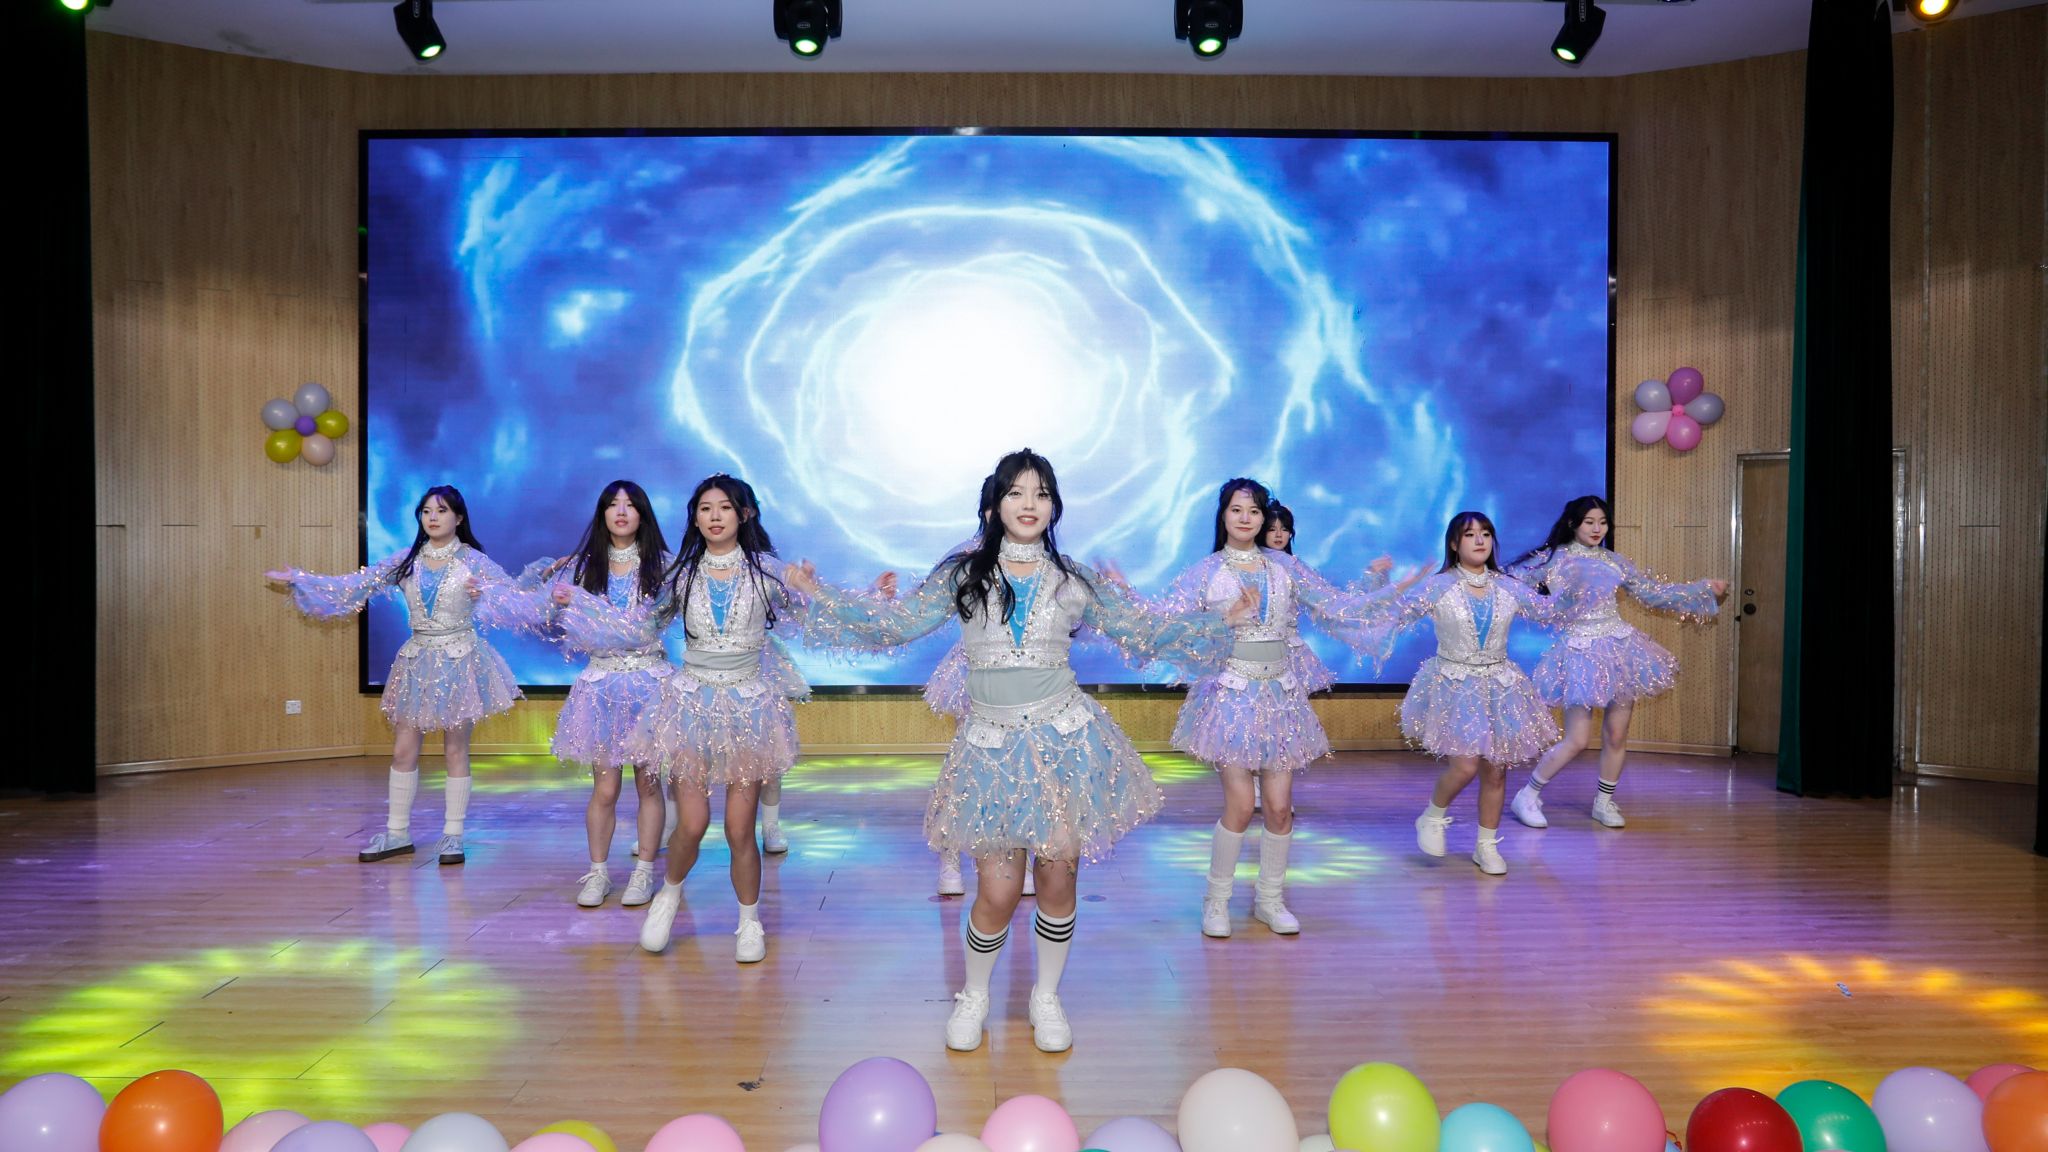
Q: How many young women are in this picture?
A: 10